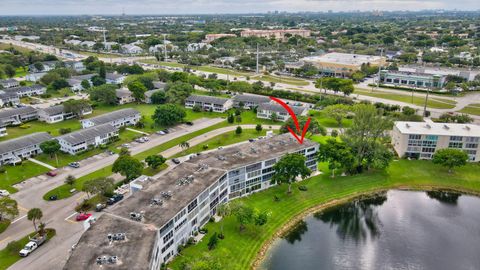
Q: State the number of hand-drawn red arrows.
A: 1